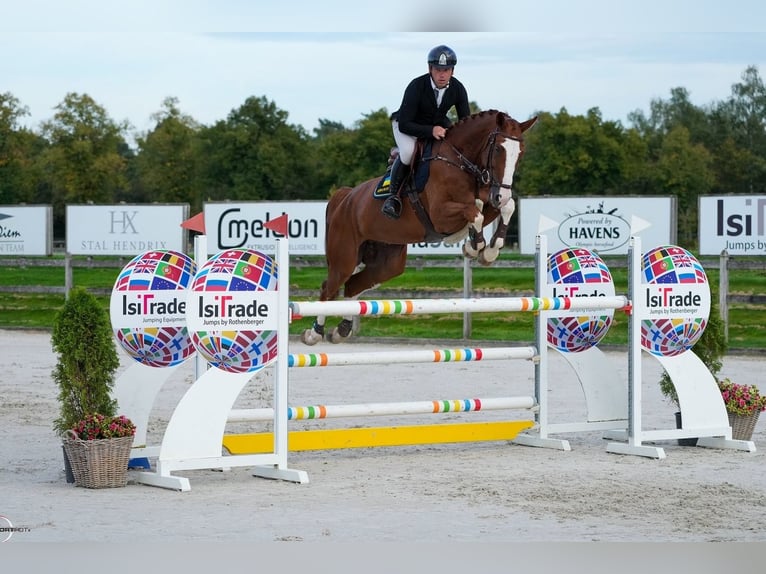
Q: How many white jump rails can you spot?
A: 3